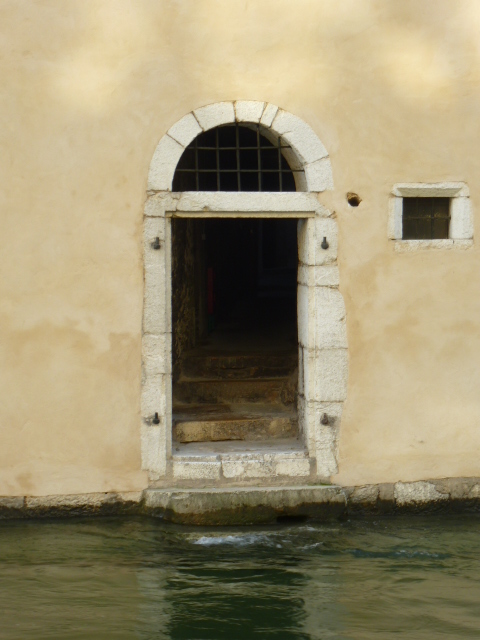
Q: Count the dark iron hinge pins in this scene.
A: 4